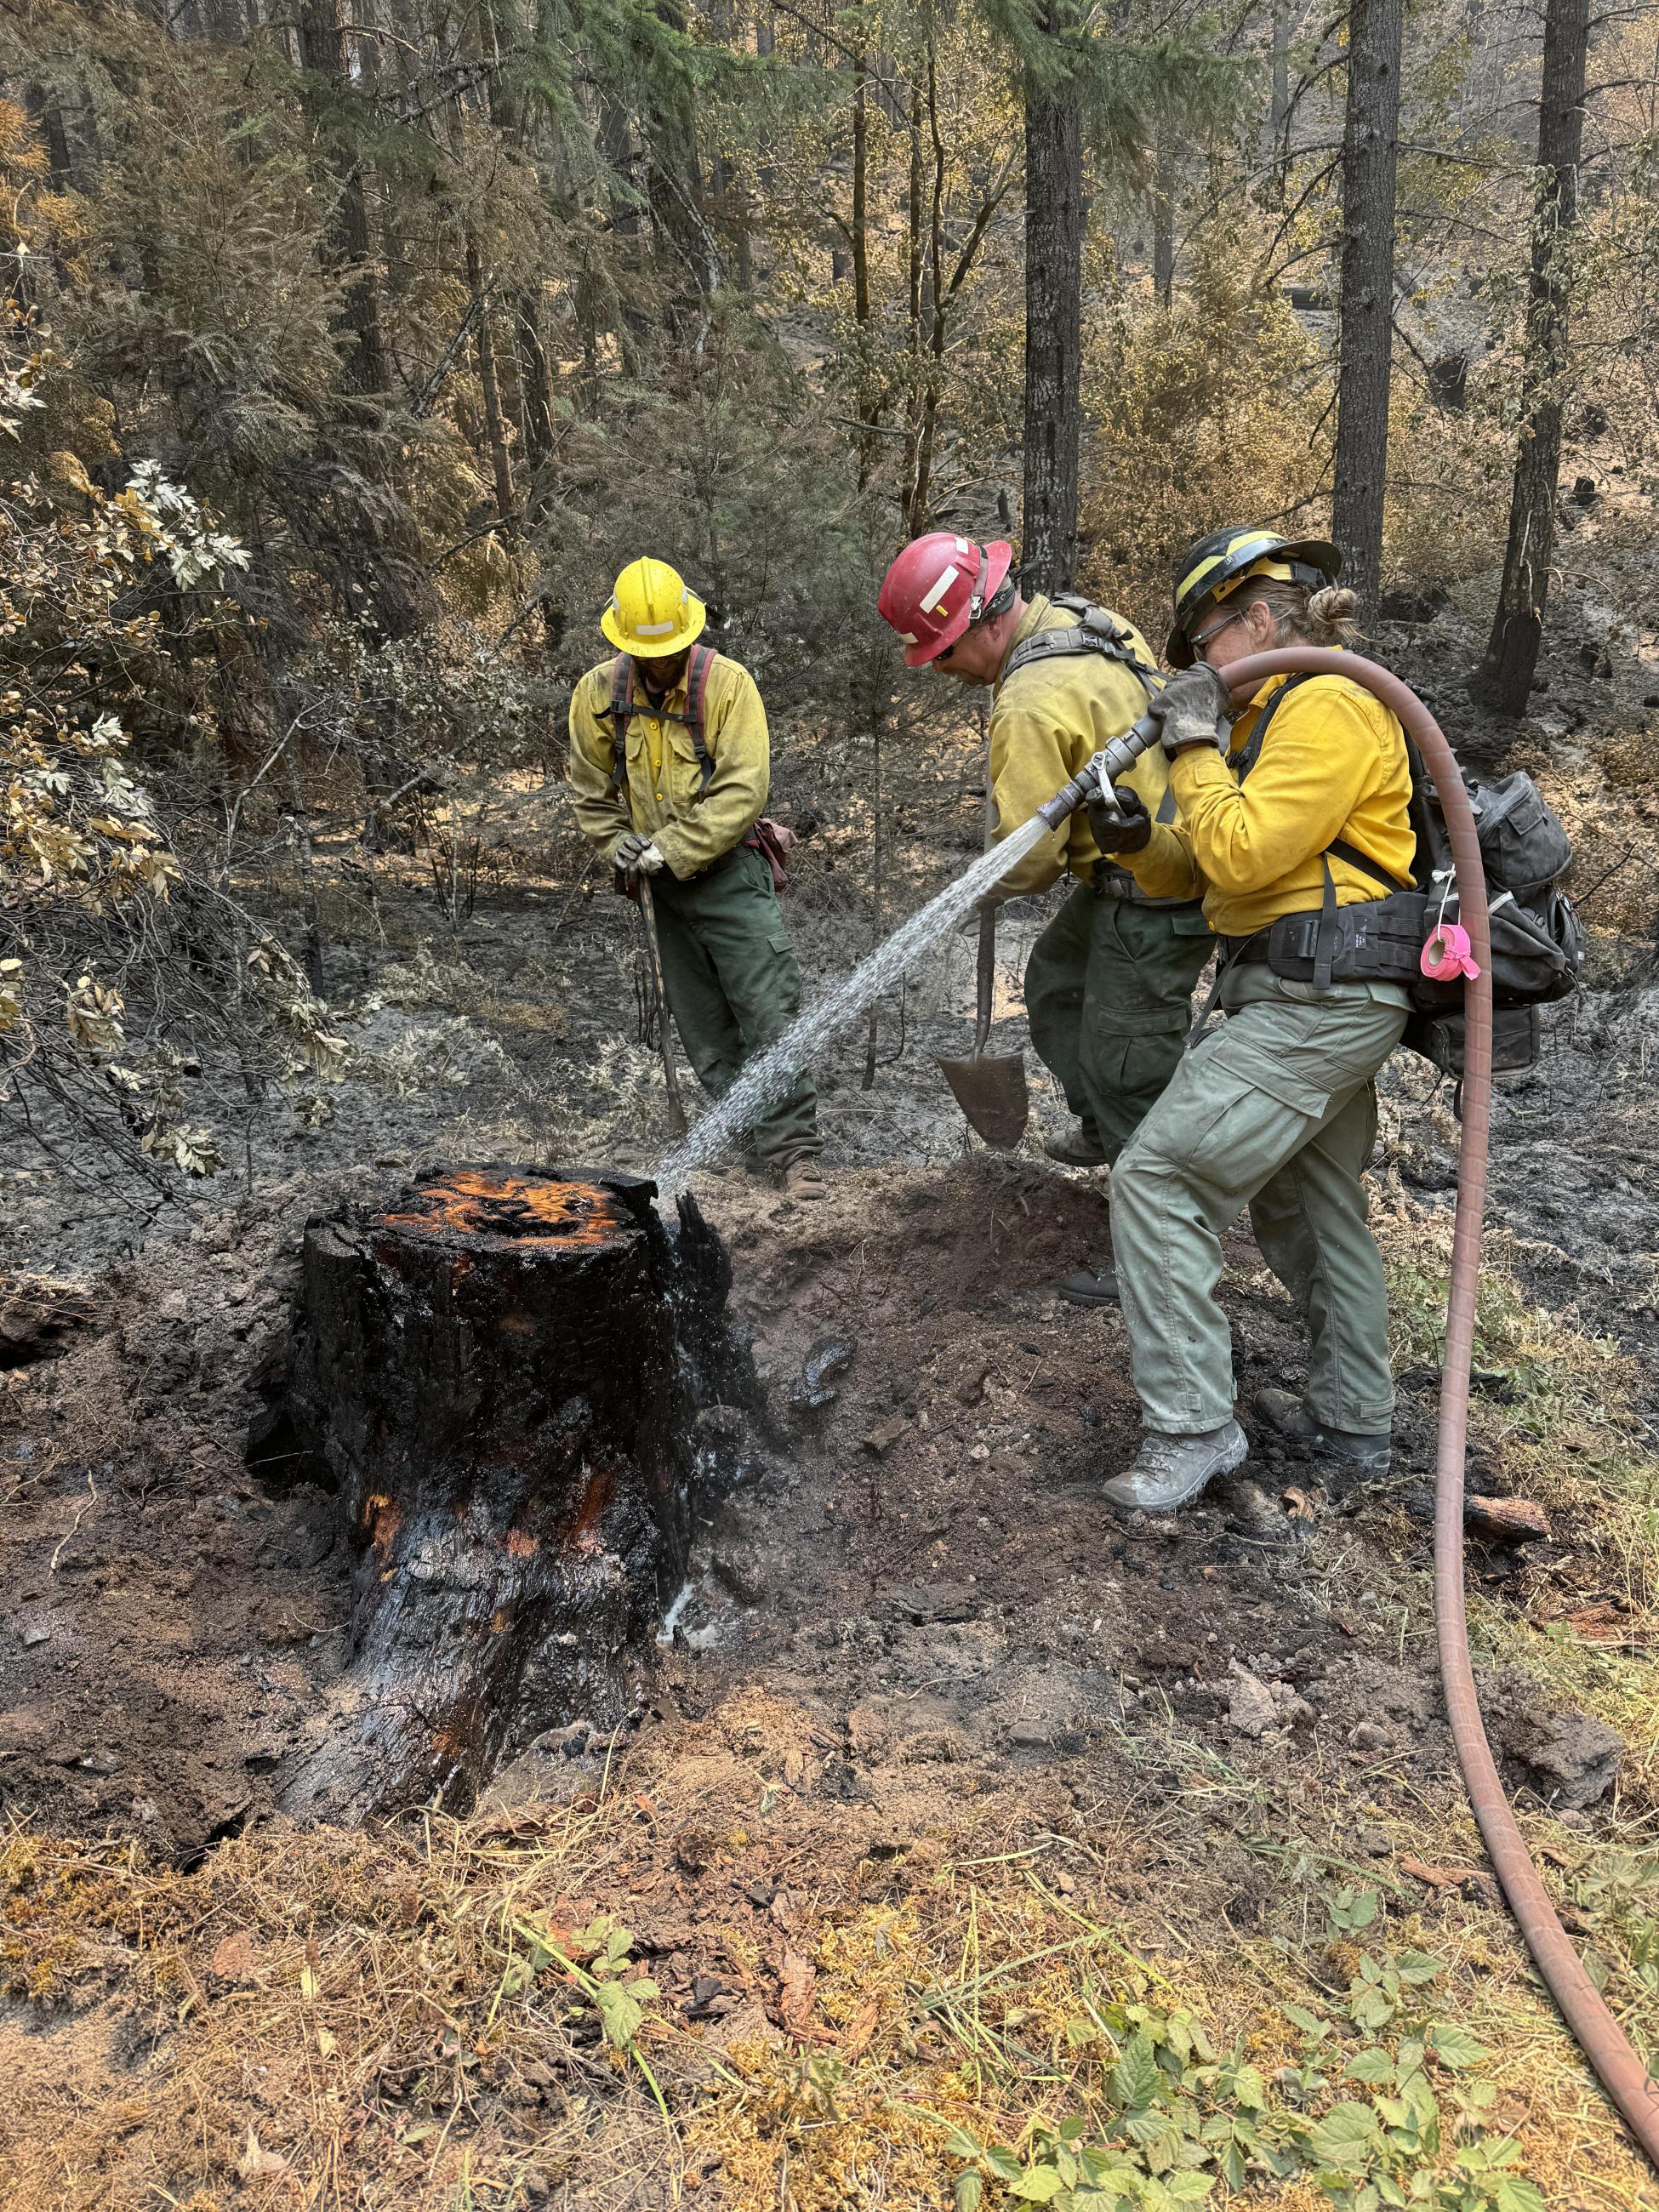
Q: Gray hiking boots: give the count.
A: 2